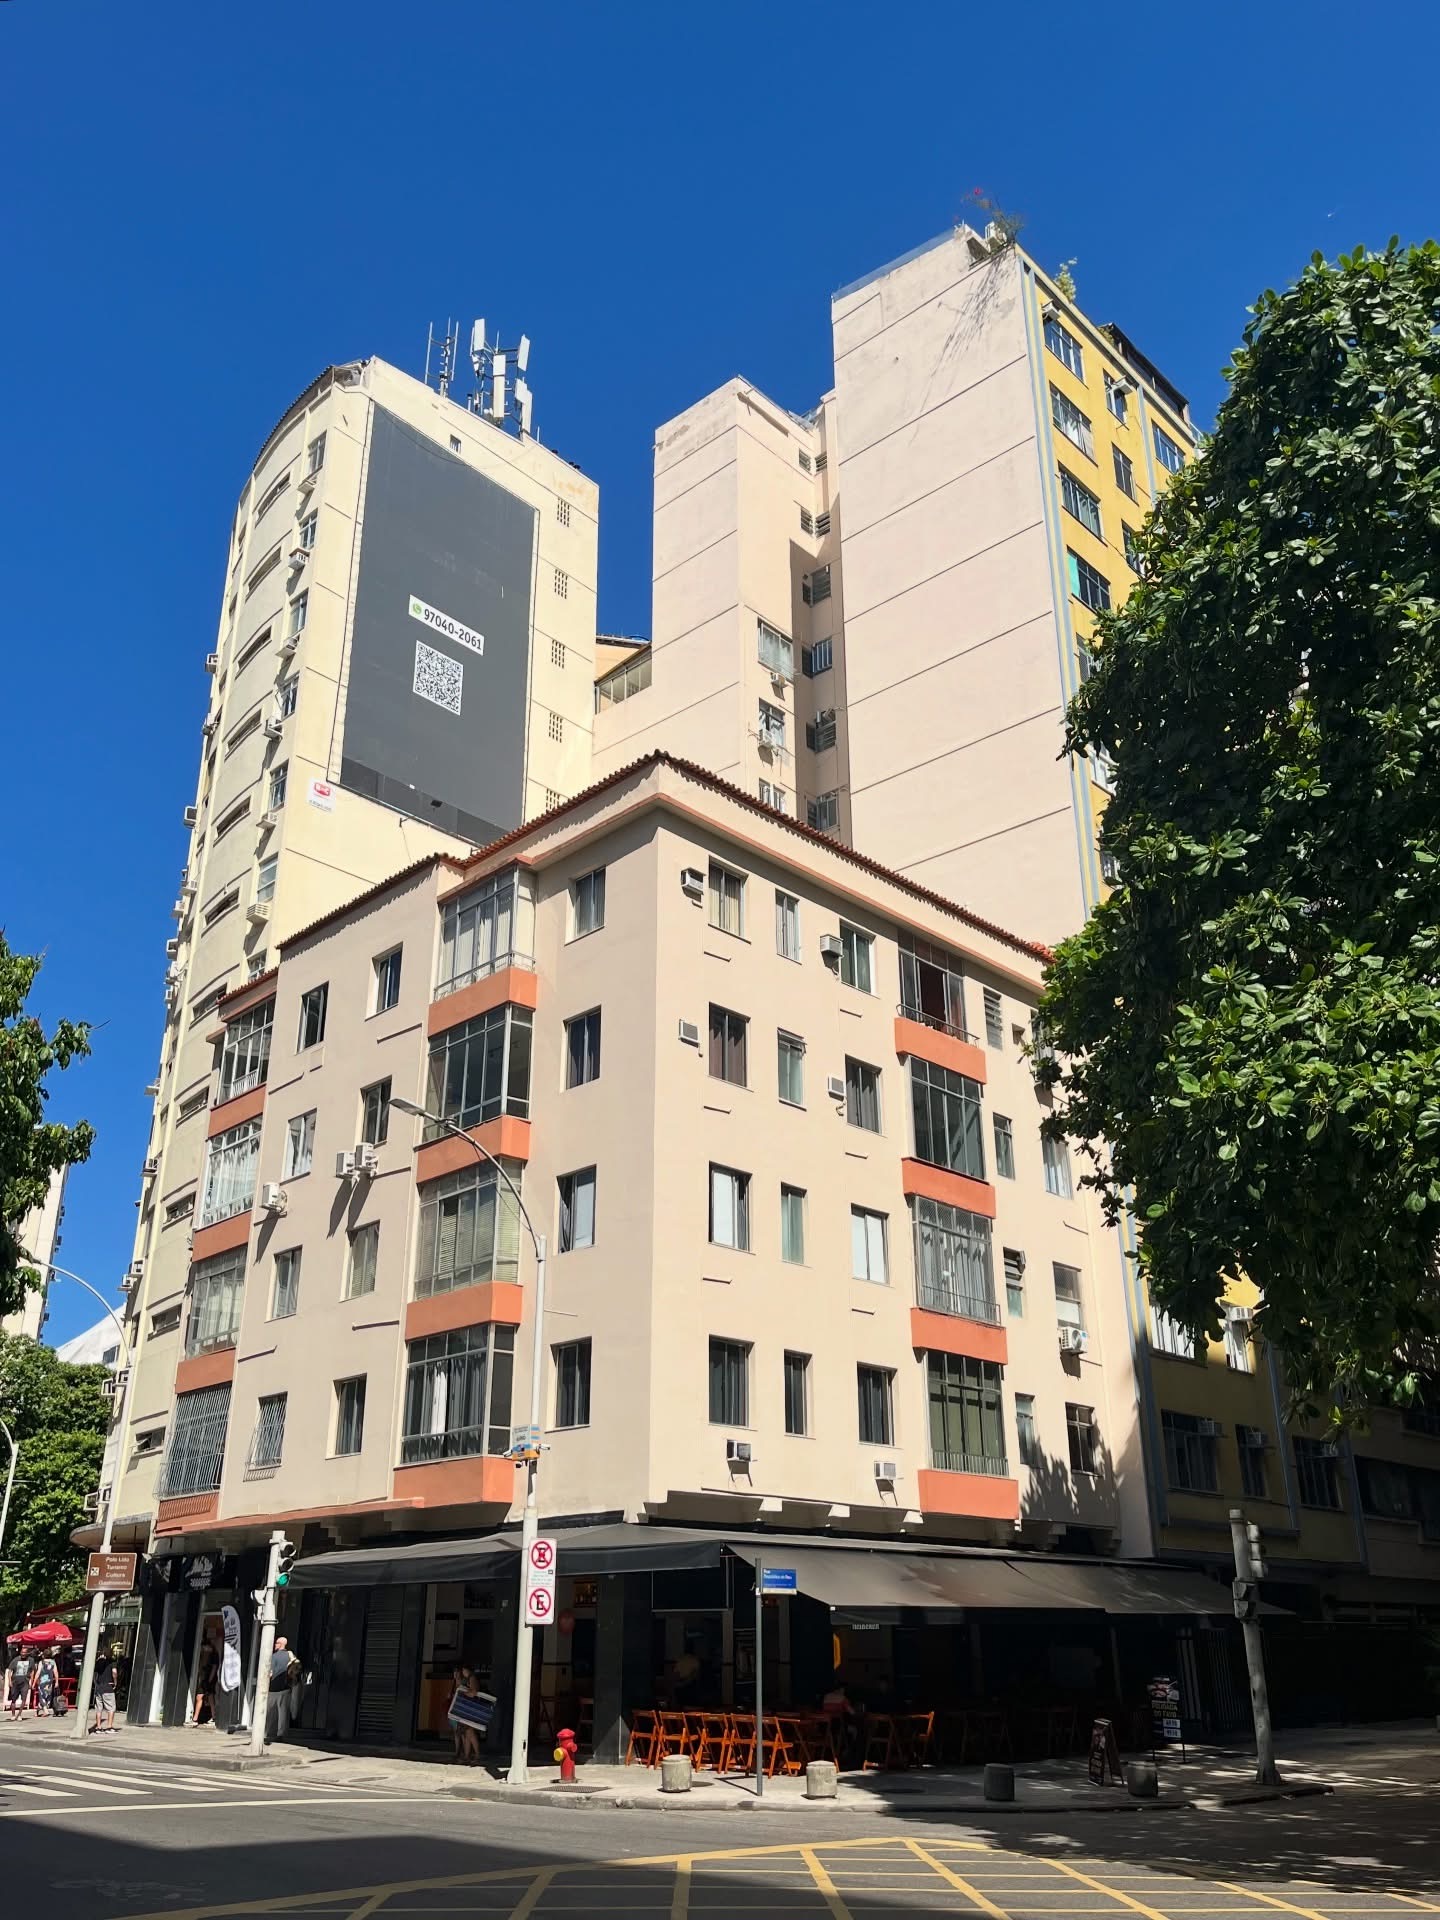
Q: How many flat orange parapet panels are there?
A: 12